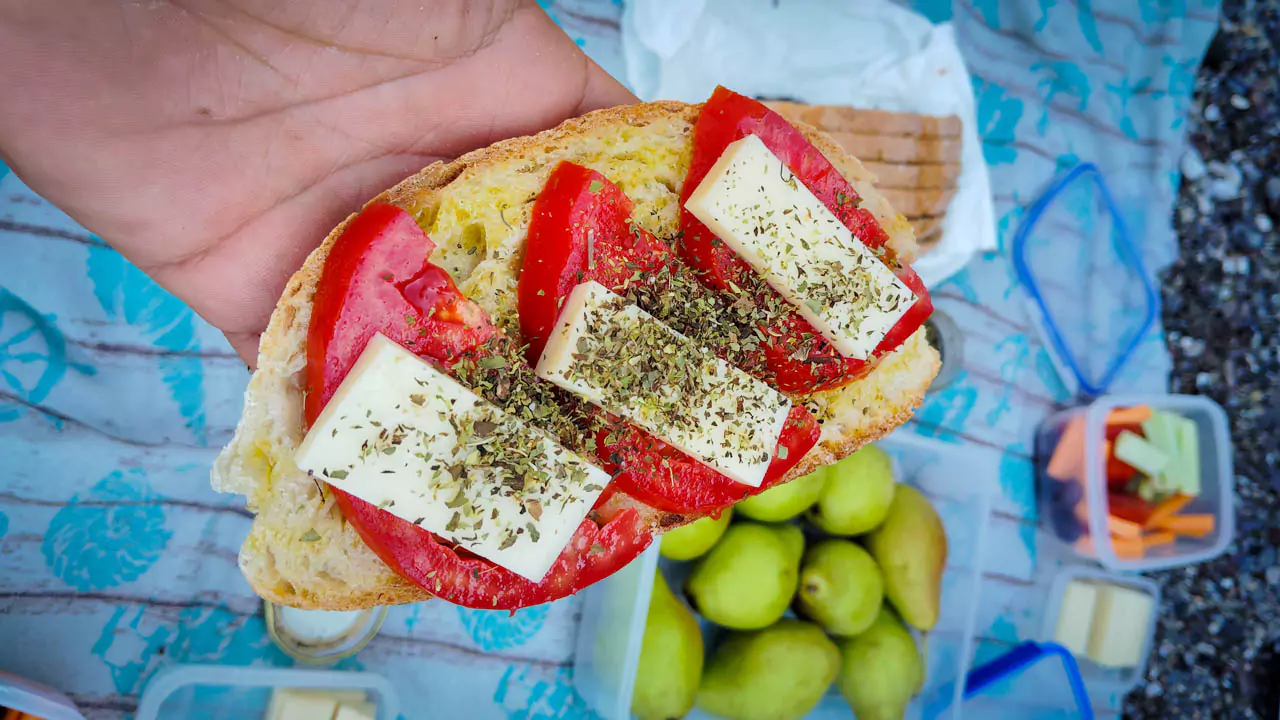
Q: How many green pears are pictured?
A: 9